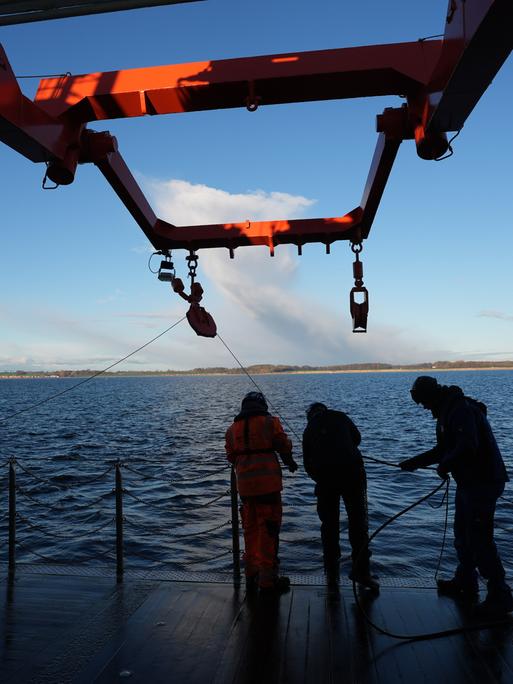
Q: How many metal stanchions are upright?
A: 3